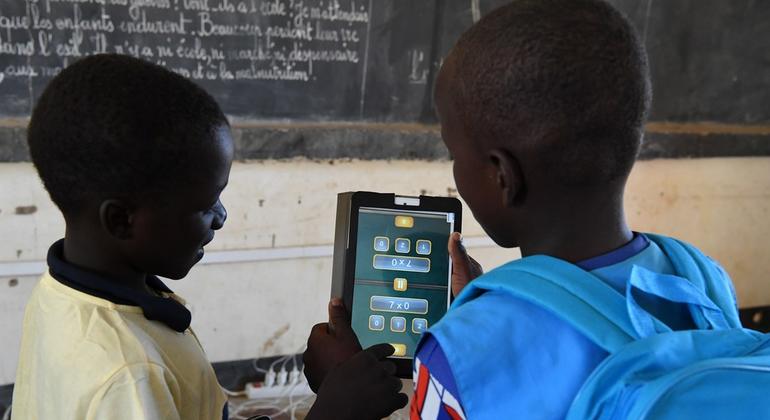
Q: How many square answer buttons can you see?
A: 6